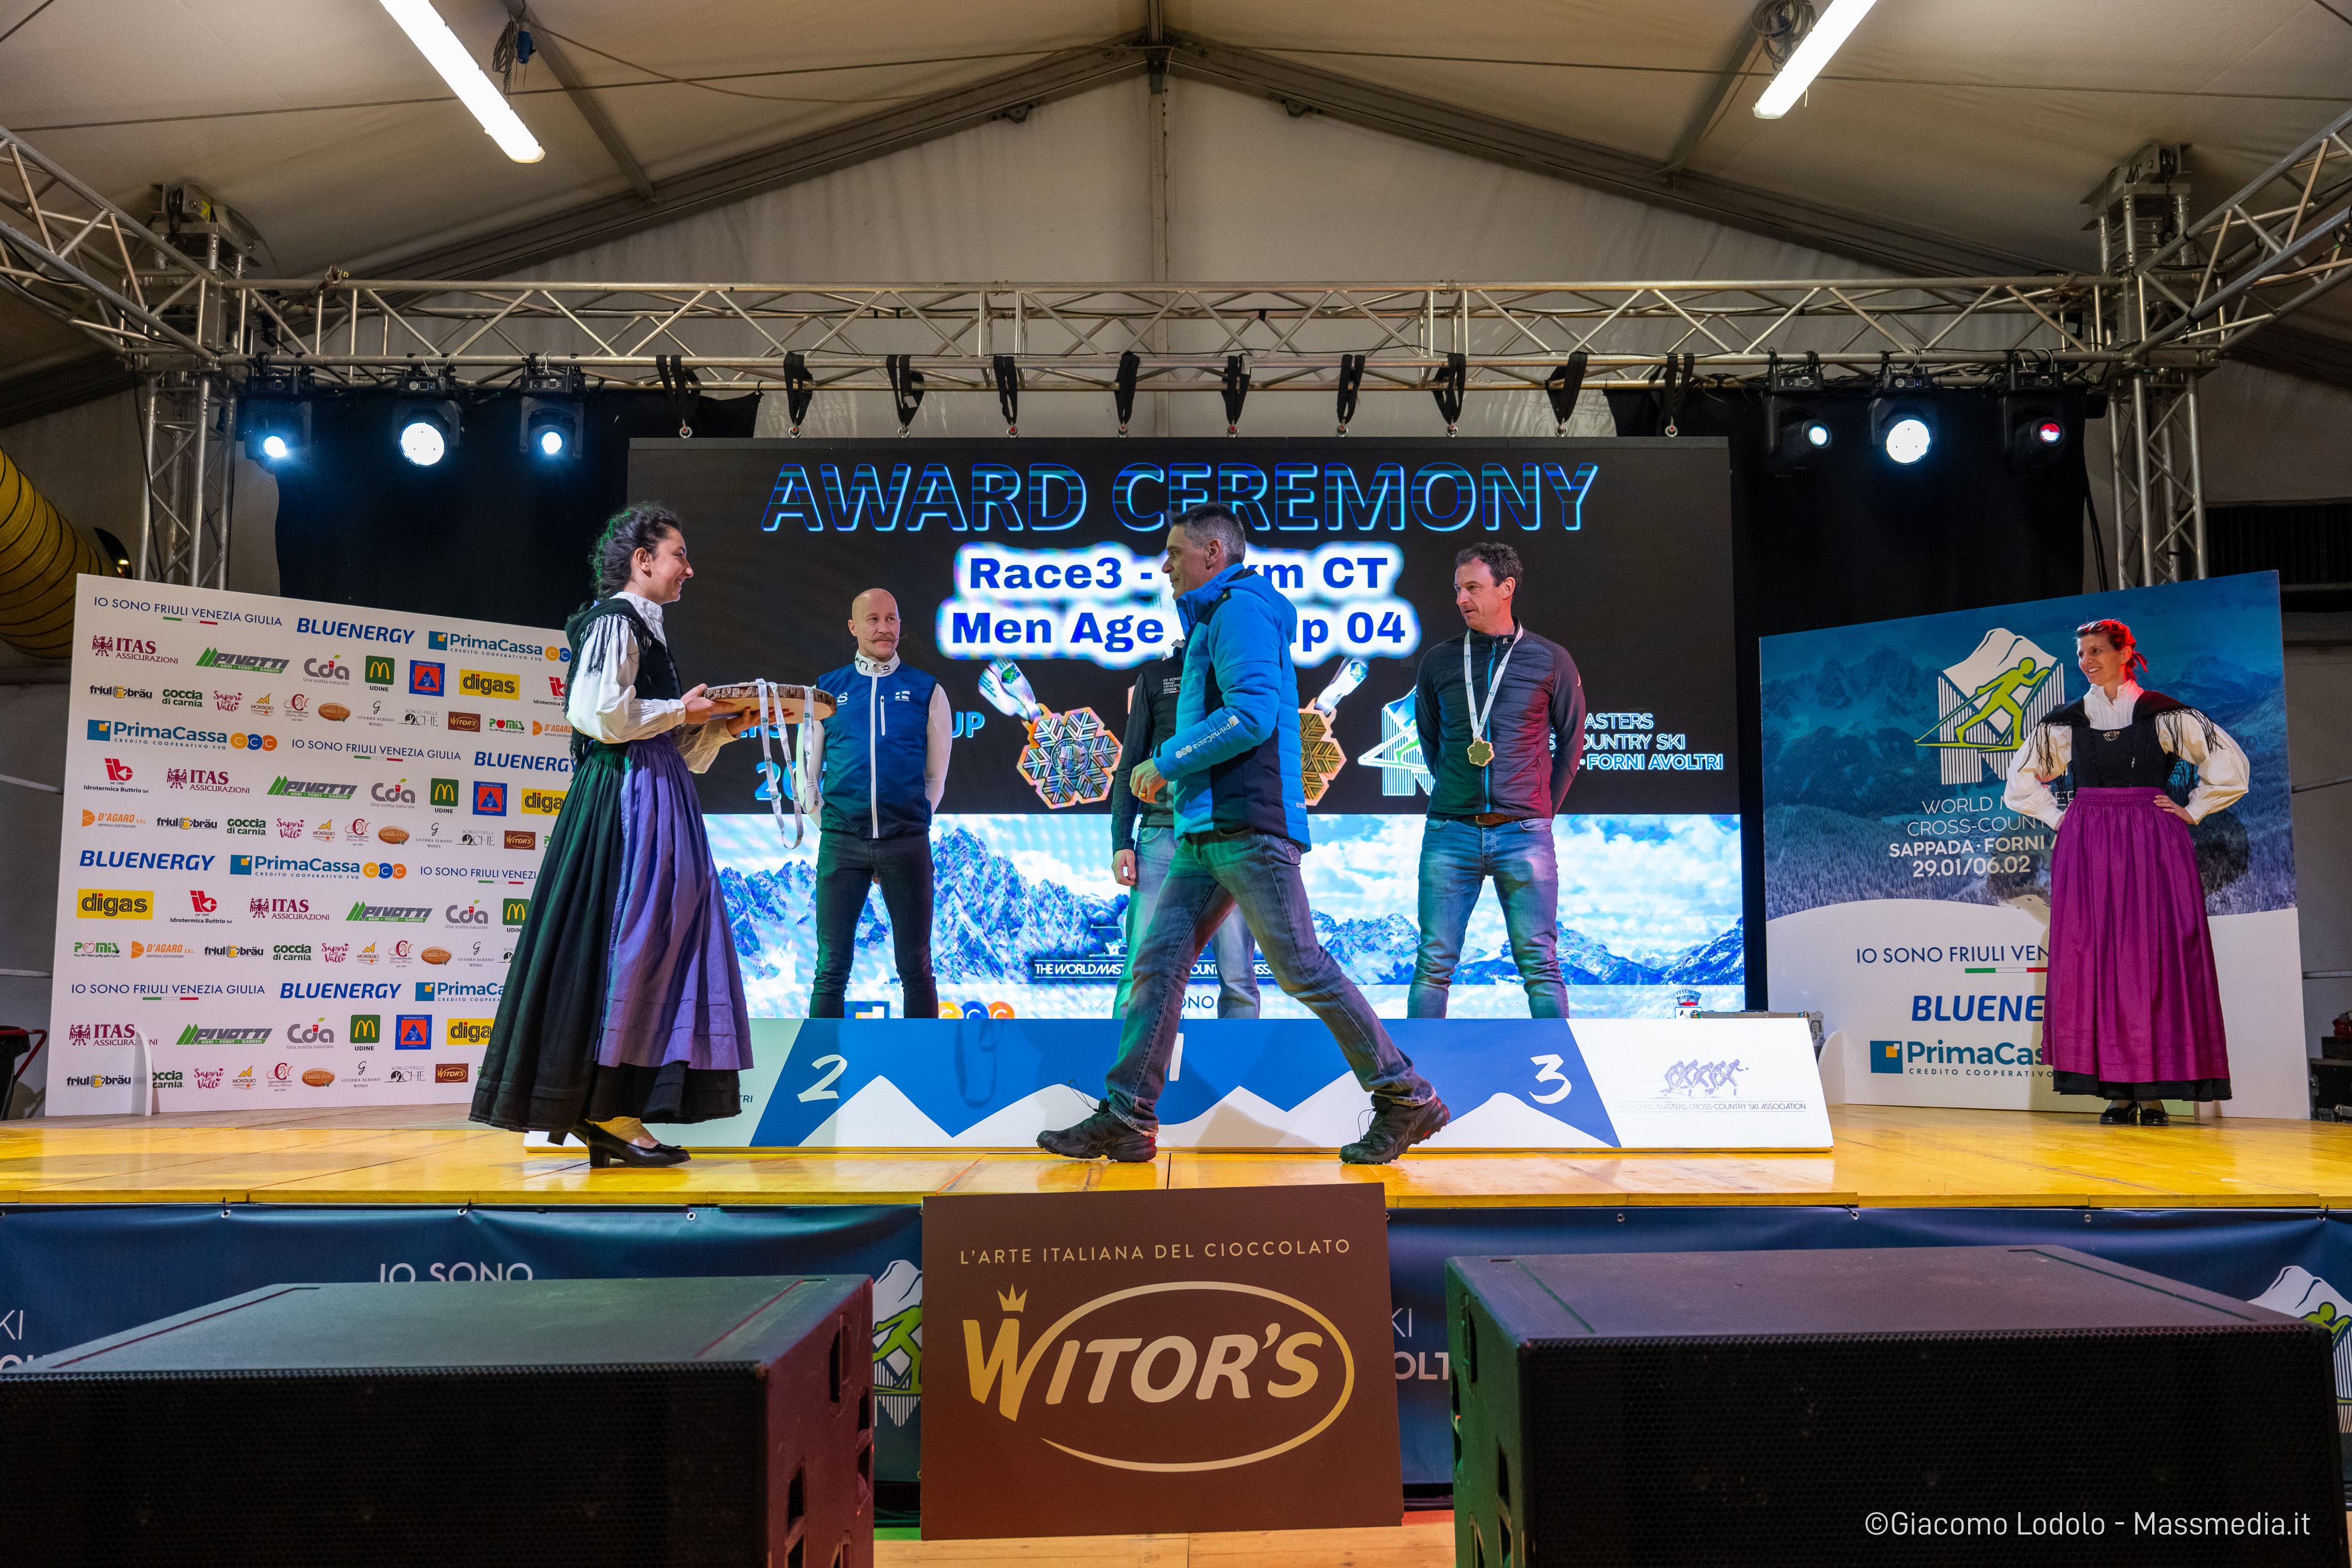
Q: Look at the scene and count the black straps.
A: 10